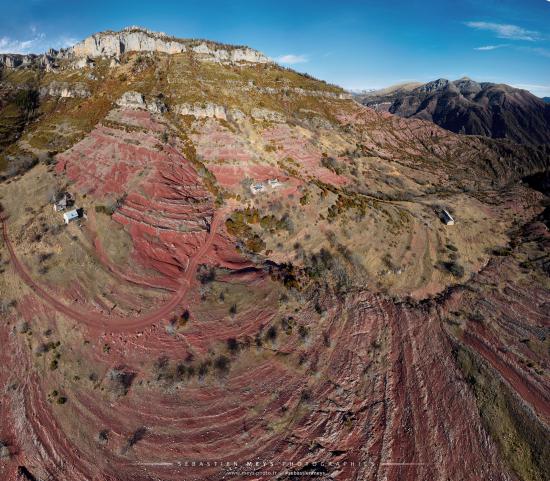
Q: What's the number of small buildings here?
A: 5